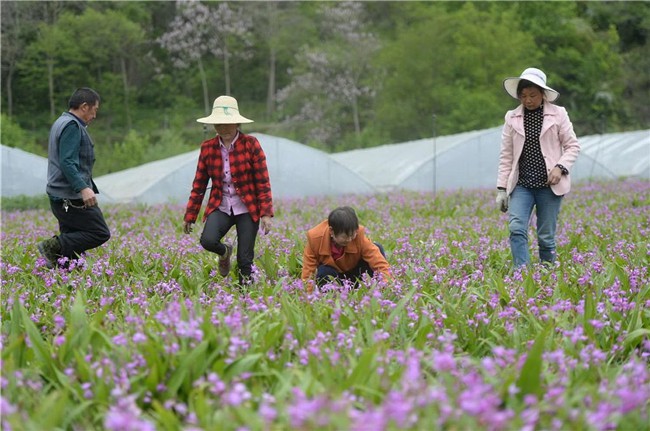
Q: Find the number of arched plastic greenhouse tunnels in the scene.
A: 4